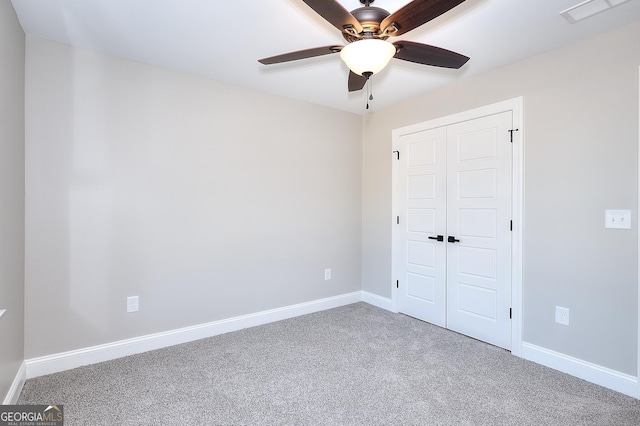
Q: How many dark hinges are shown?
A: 6